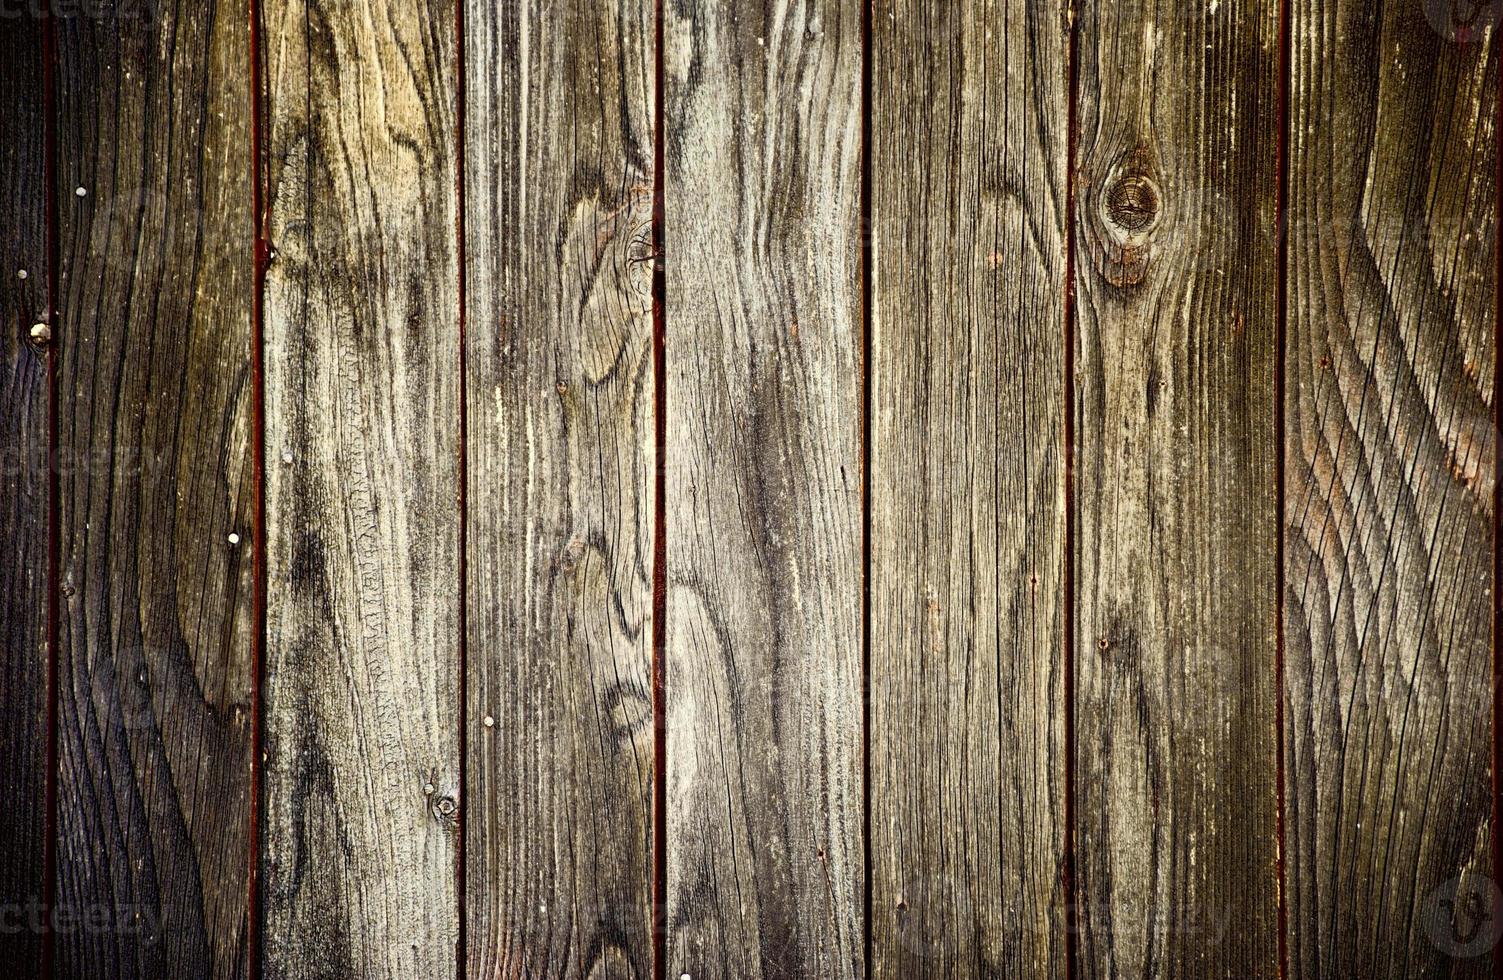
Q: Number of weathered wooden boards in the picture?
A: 8